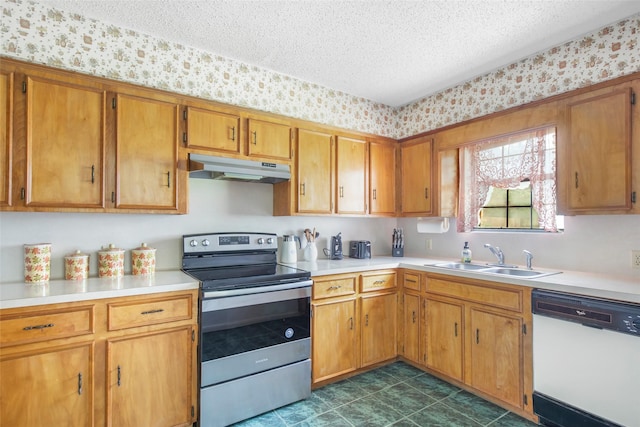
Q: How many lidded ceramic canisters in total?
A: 3